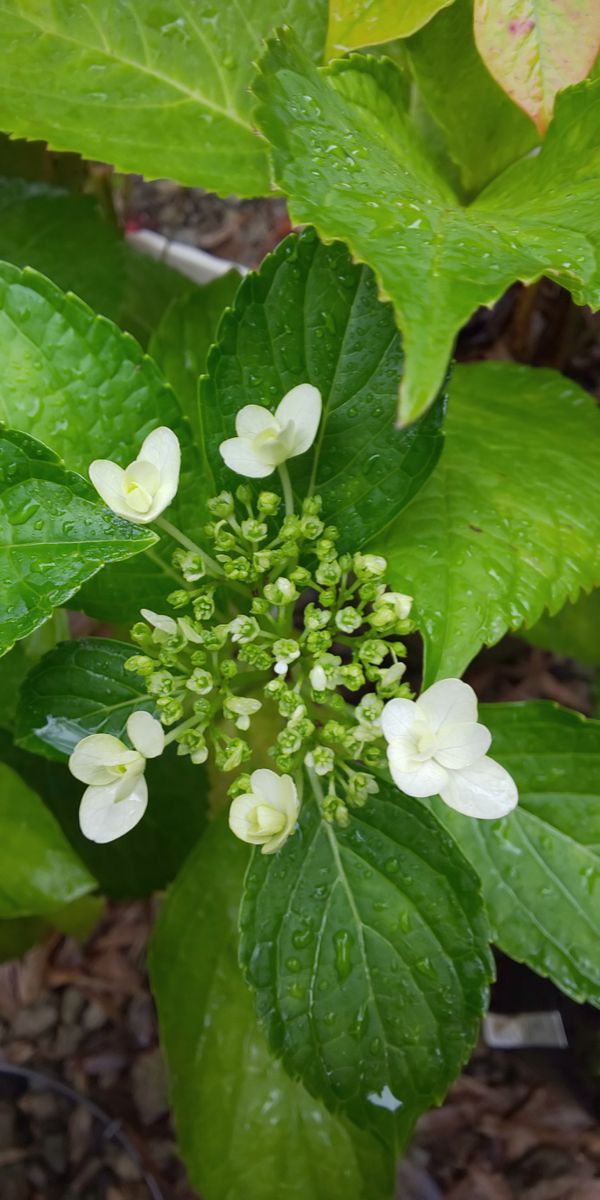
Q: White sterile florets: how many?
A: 5